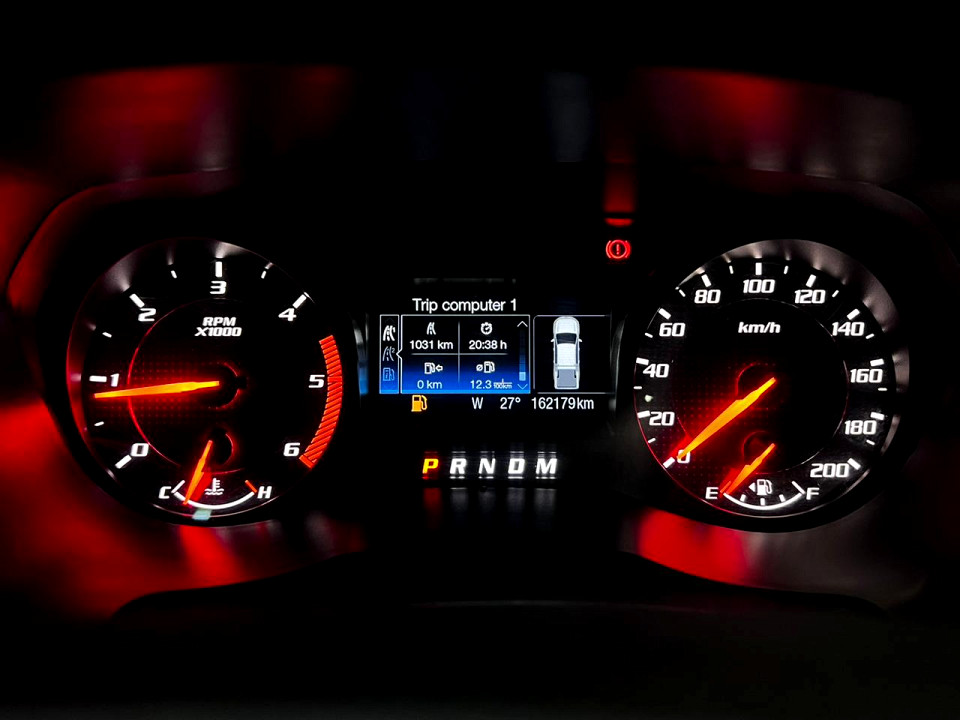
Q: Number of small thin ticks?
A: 14